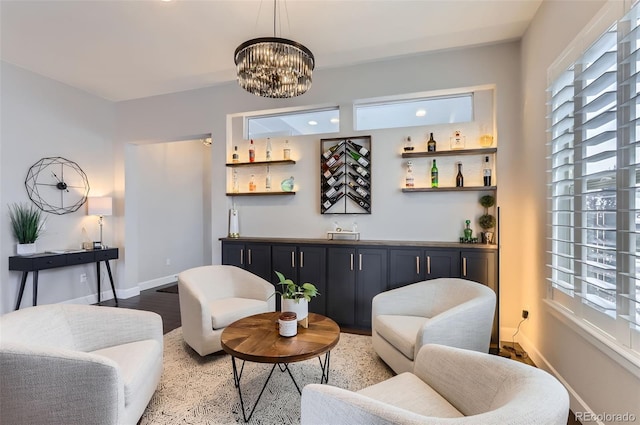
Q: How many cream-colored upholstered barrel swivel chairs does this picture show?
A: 4